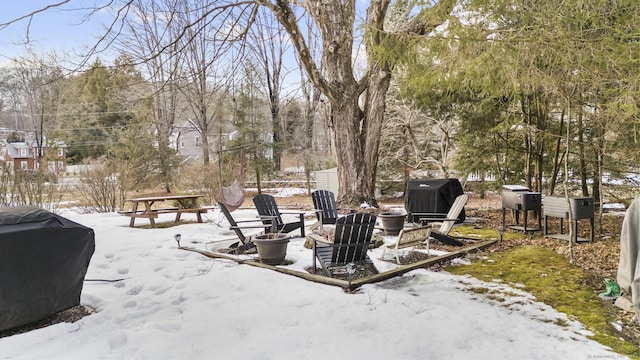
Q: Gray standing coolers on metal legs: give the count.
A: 2